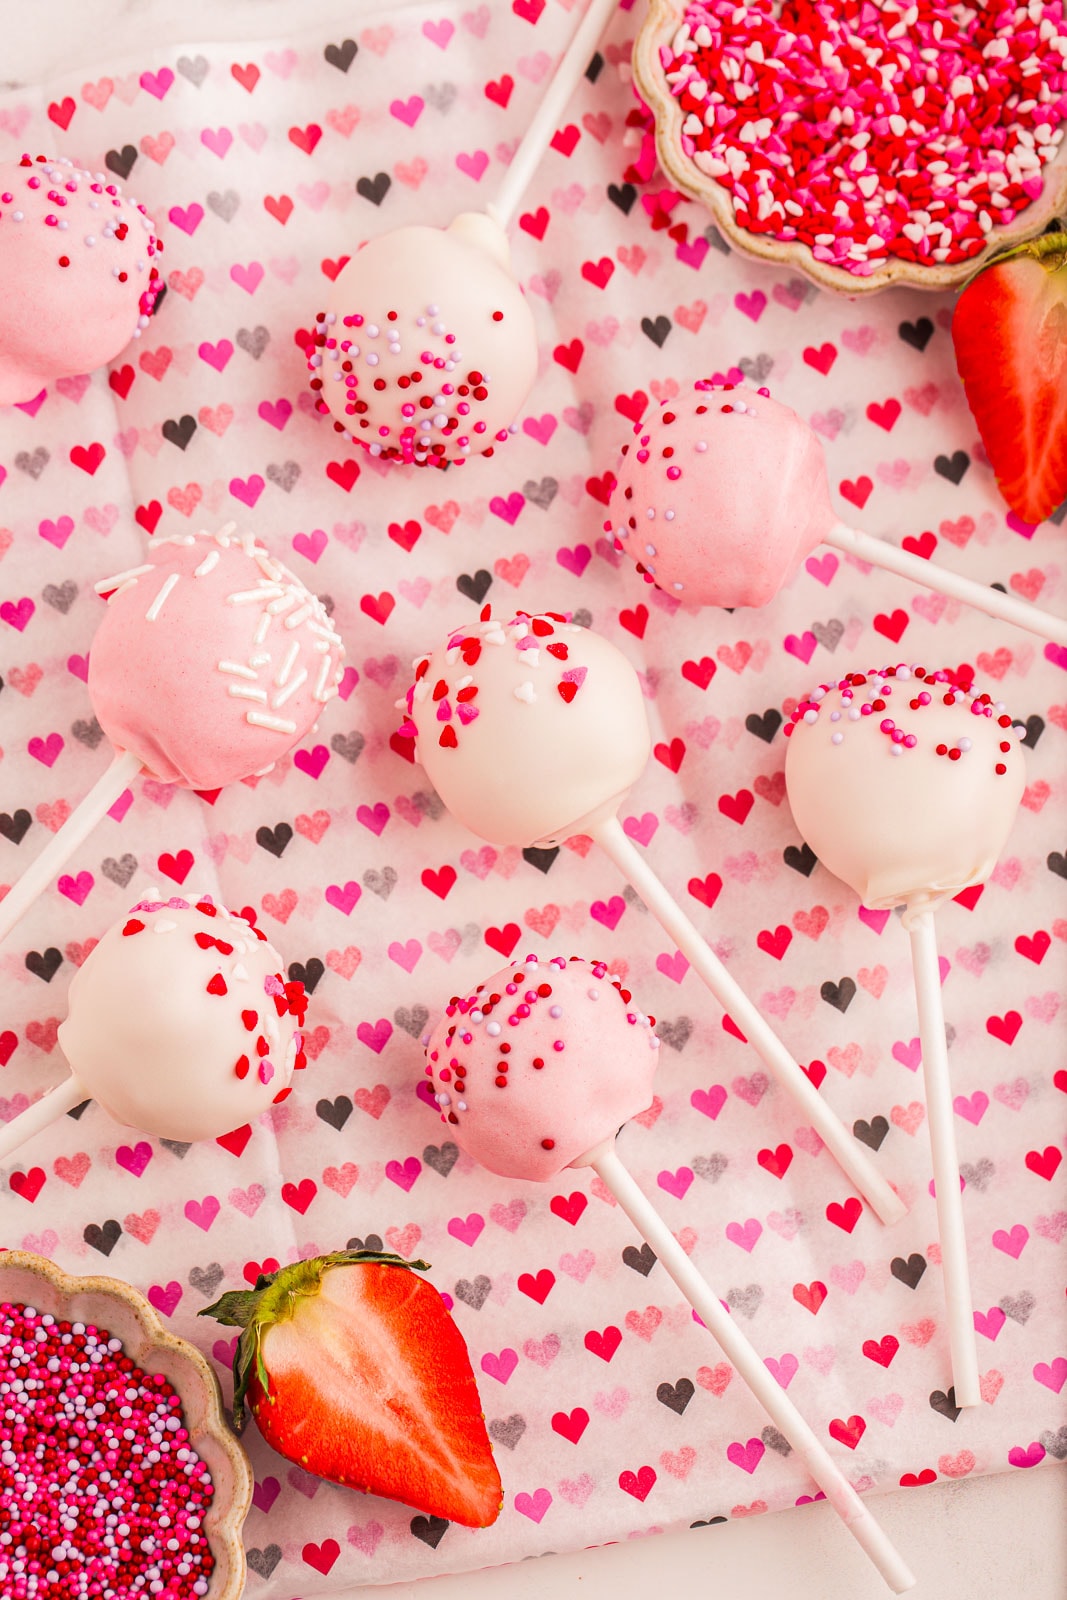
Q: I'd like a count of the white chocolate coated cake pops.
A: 4